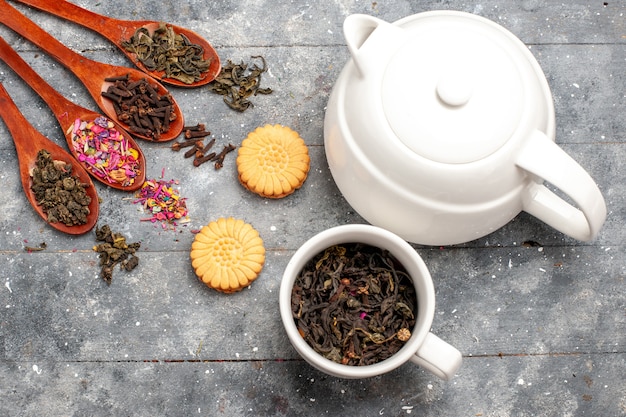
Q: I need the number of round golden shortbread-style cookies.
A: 2